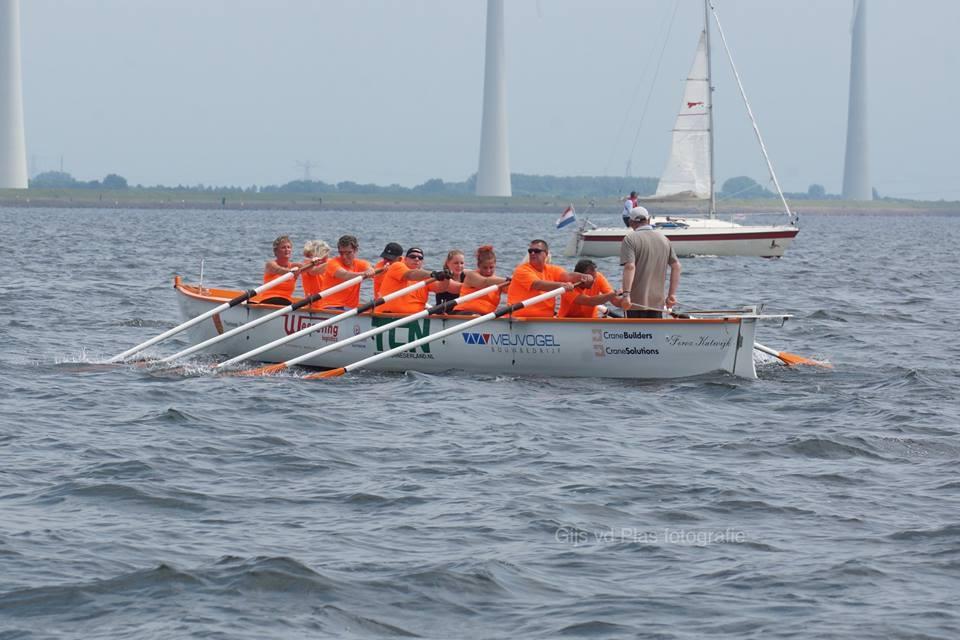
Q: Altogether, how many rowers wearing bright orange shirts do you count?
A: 8